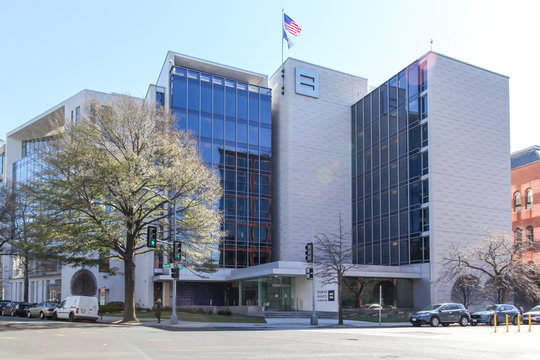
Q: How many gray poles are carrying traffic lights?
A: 2